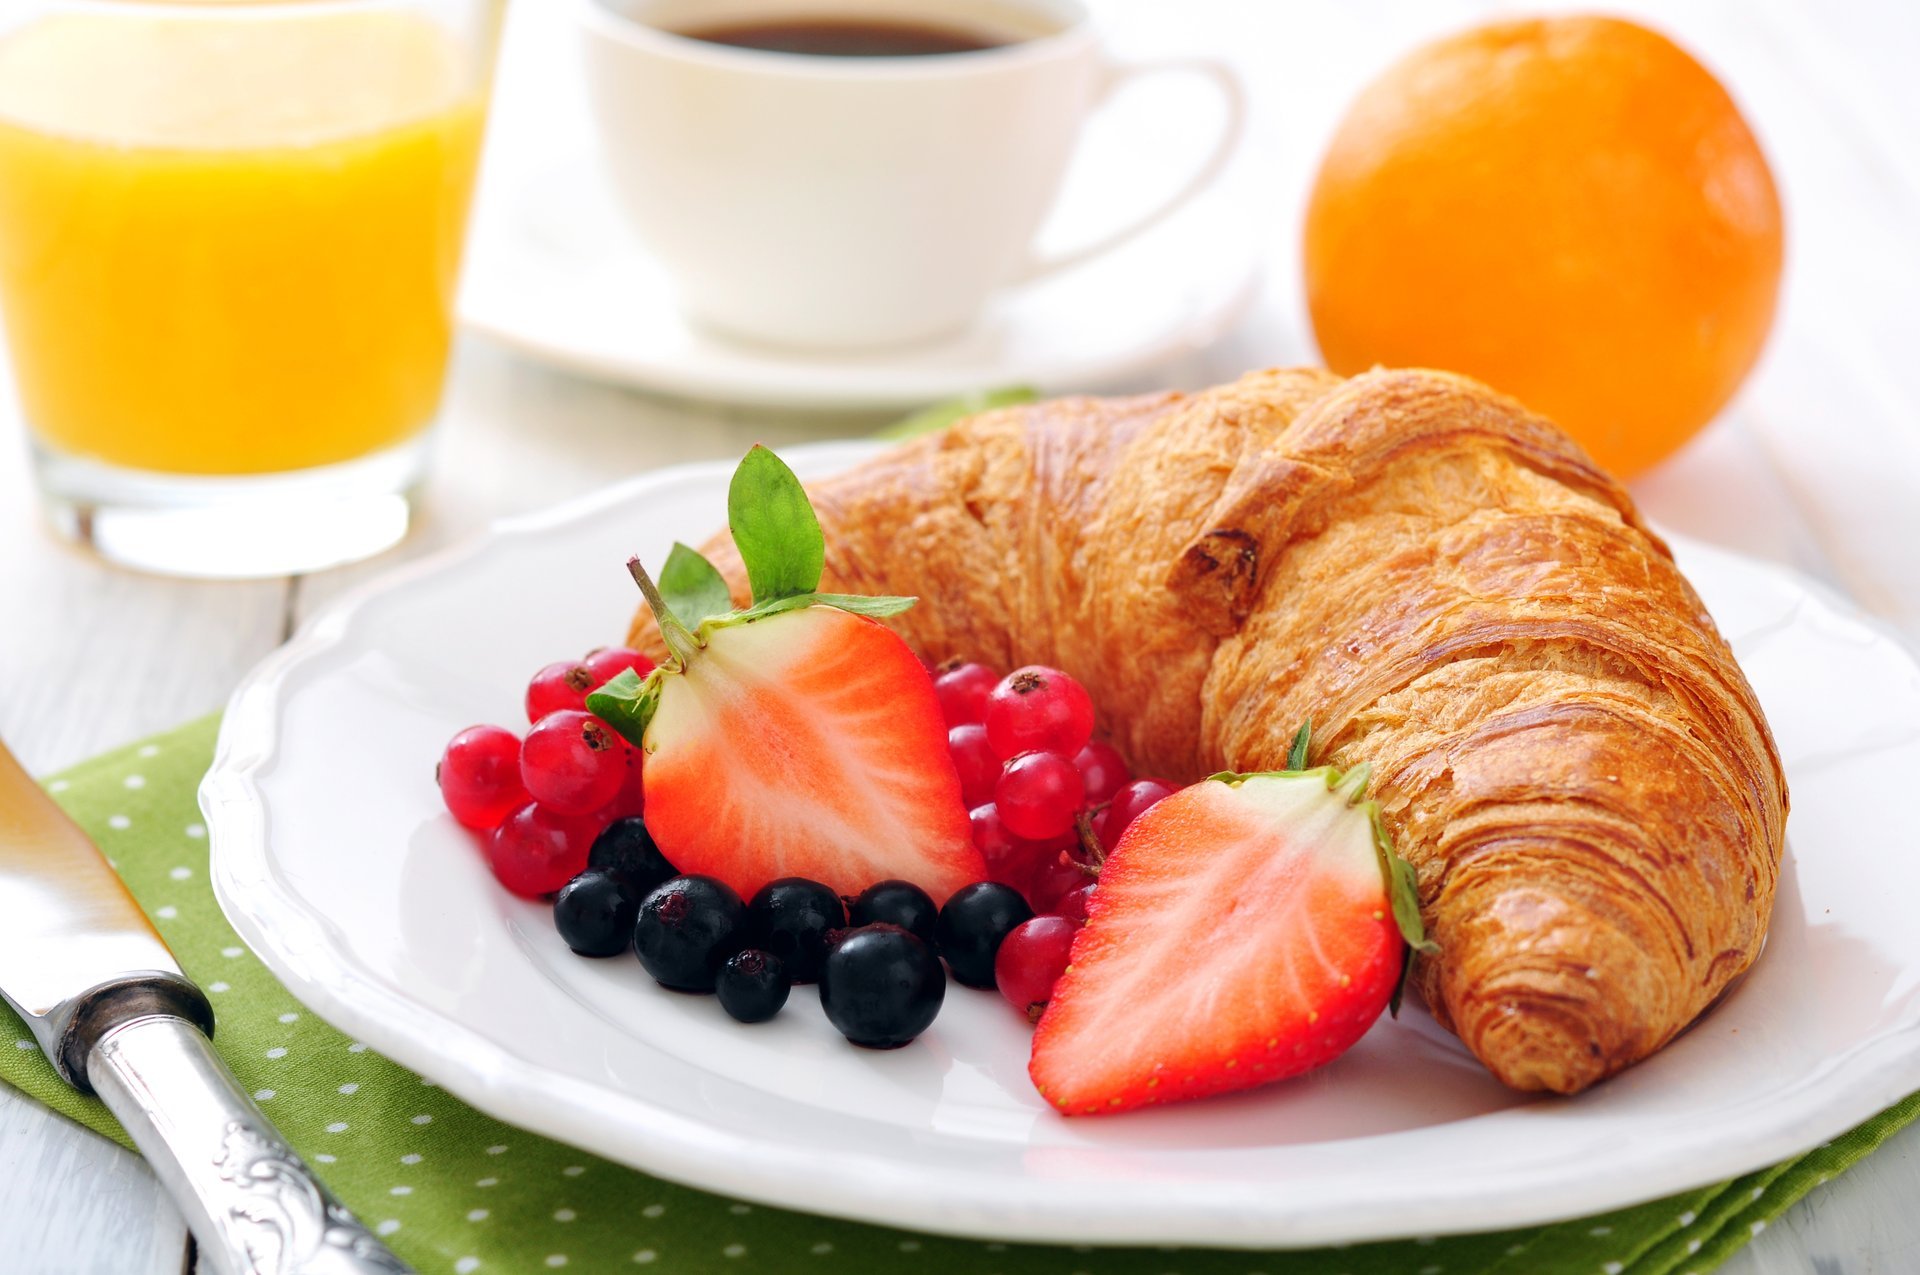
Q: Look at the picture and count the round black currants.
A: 8